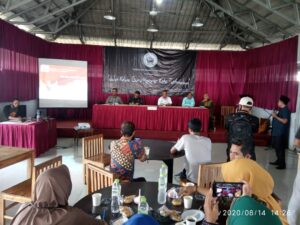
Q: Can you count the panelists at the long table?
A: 5